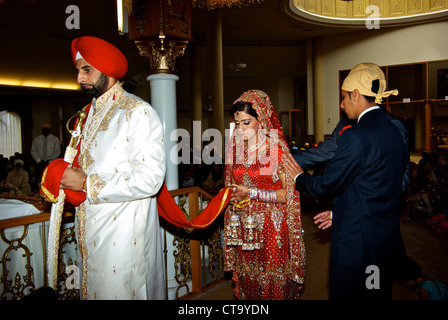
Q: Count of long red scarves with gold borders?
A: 1